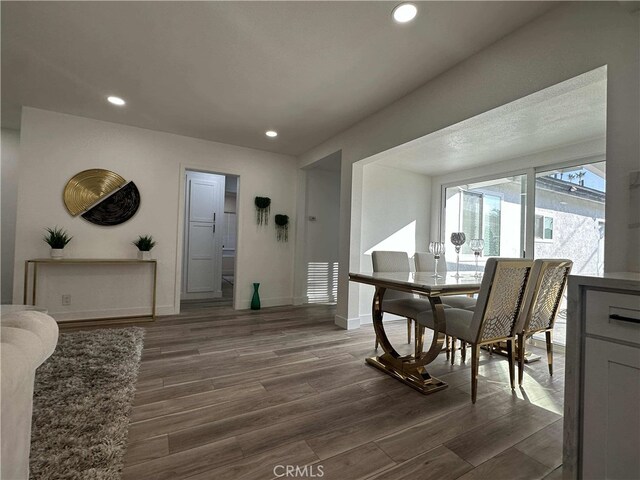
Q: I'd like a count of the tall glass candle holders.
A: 3